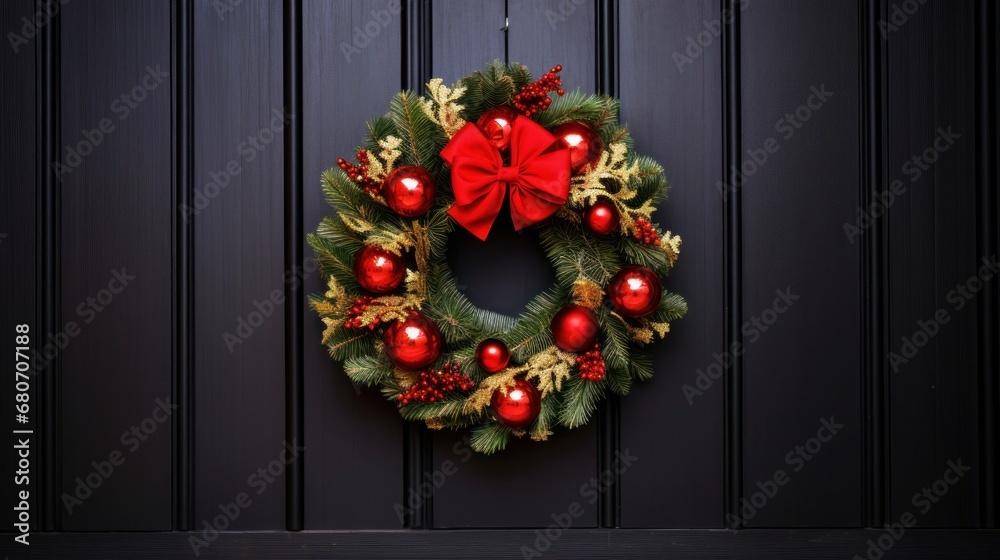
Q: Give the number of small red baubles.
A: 2